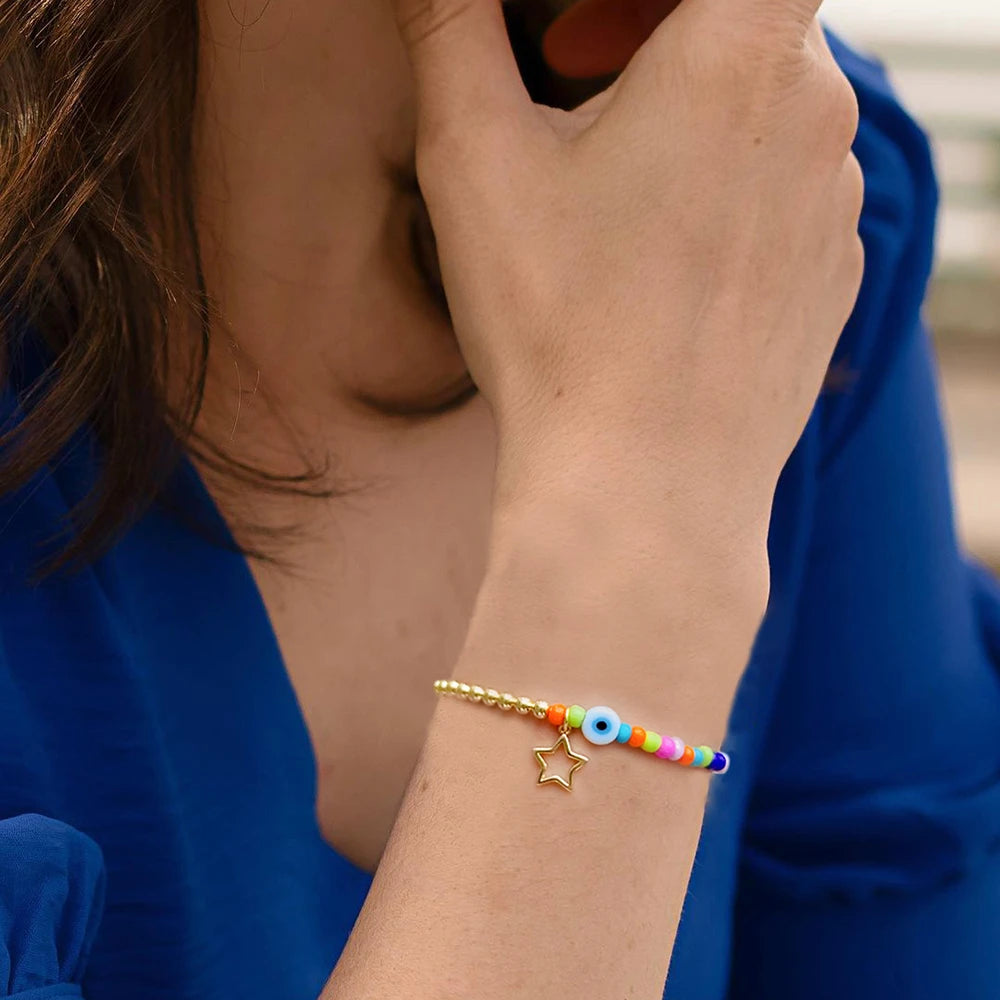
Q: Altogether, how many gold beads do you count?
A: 9